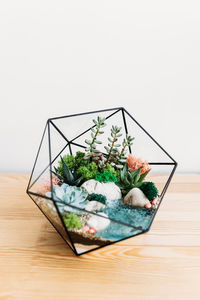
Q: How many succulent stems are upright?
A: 3